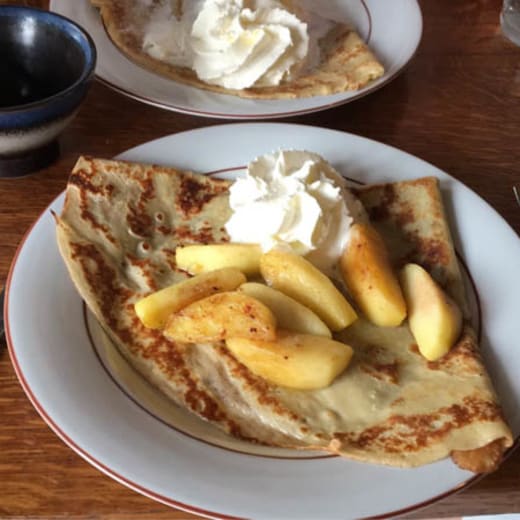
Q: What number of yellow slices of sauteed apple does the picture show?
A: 8